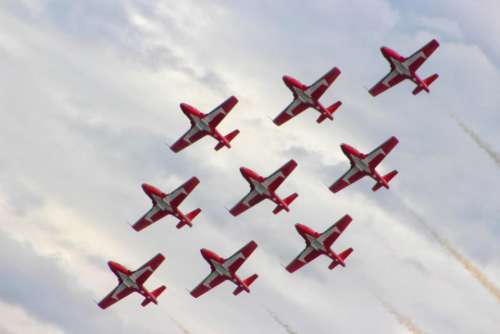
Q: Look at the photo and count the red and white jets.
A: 9